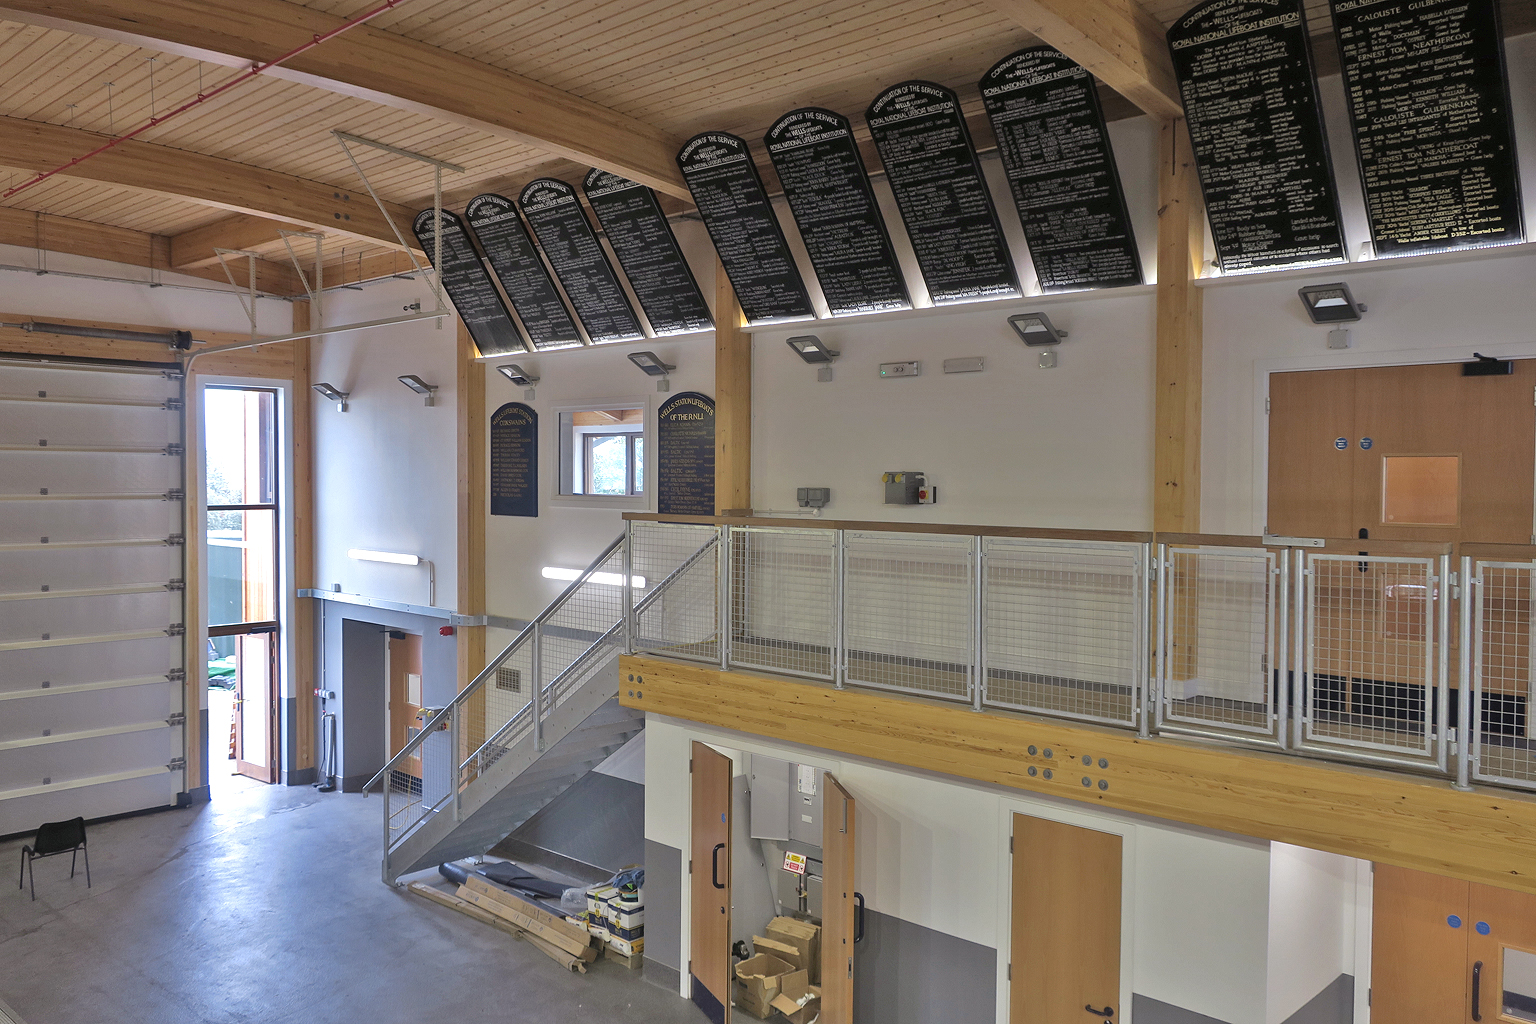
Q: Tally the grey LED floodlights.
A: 7